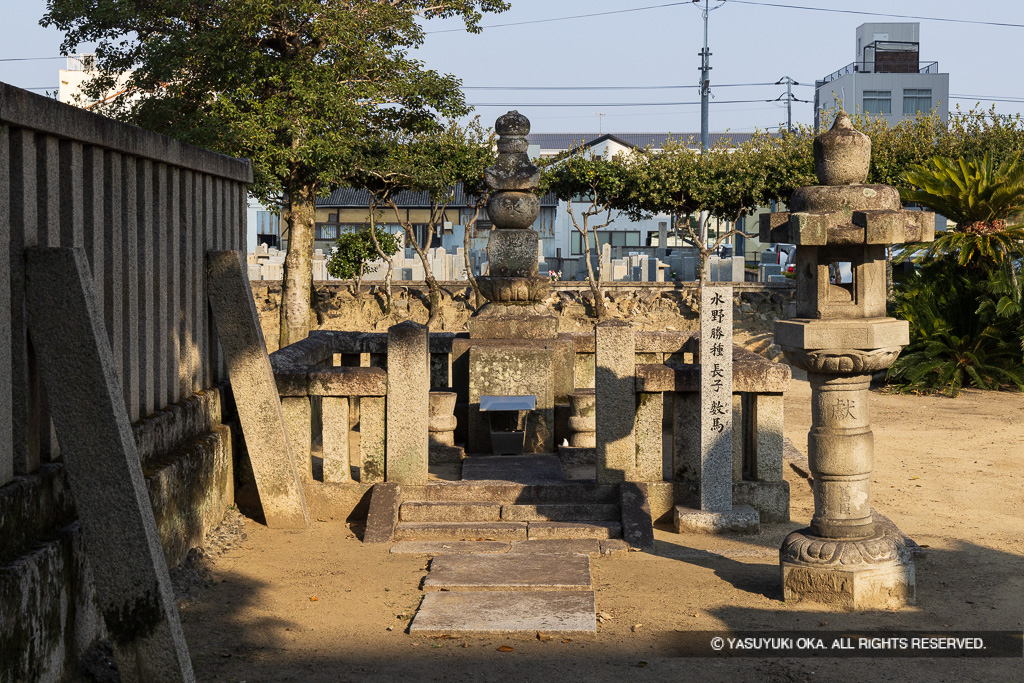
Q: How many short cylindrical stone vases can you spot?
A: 2